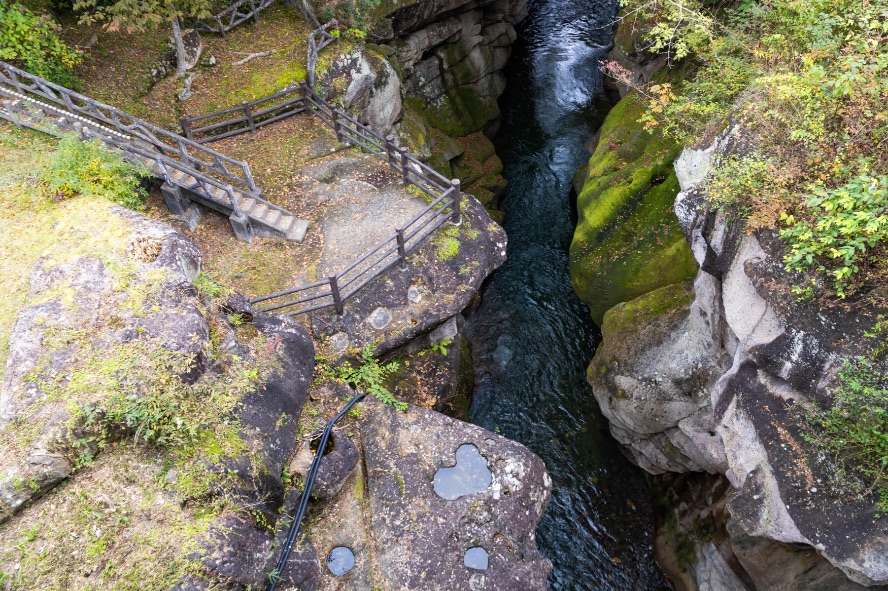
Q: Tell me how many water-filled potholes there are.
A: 3